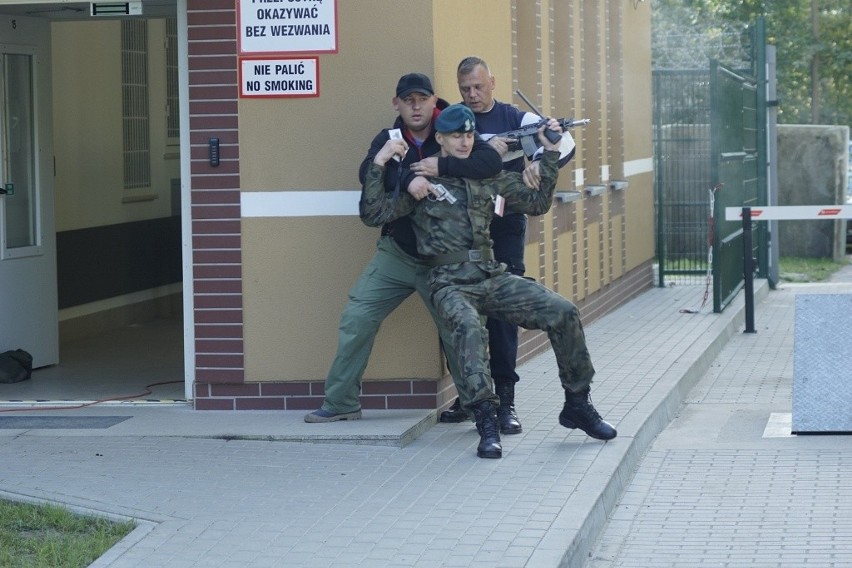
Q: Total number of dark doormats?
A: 1